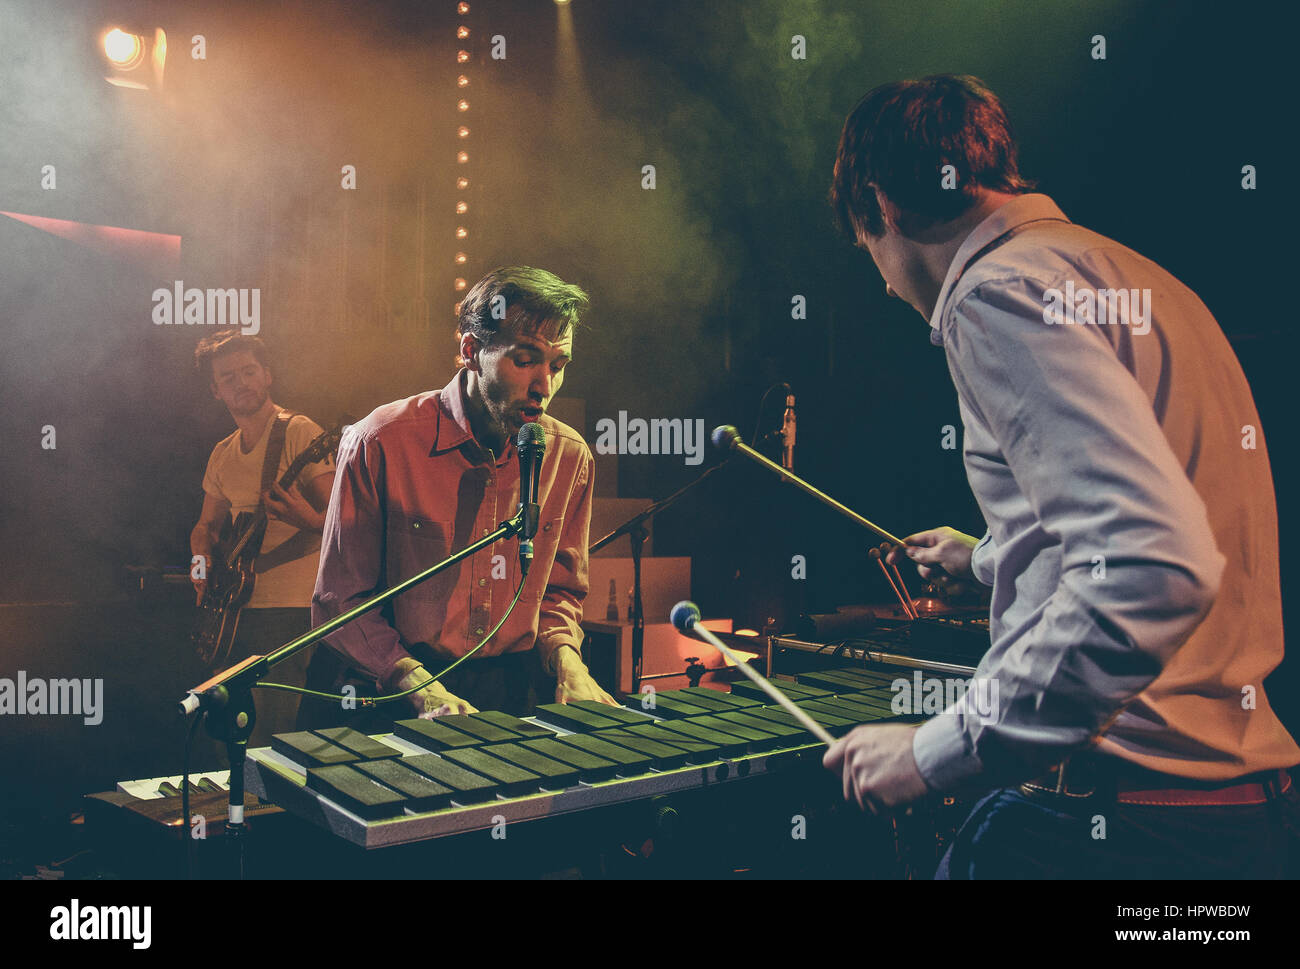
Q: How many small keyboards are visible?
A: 1